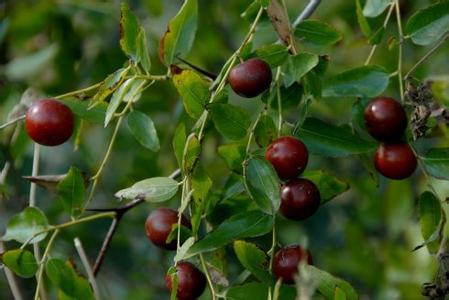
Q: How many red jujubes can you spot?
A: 9